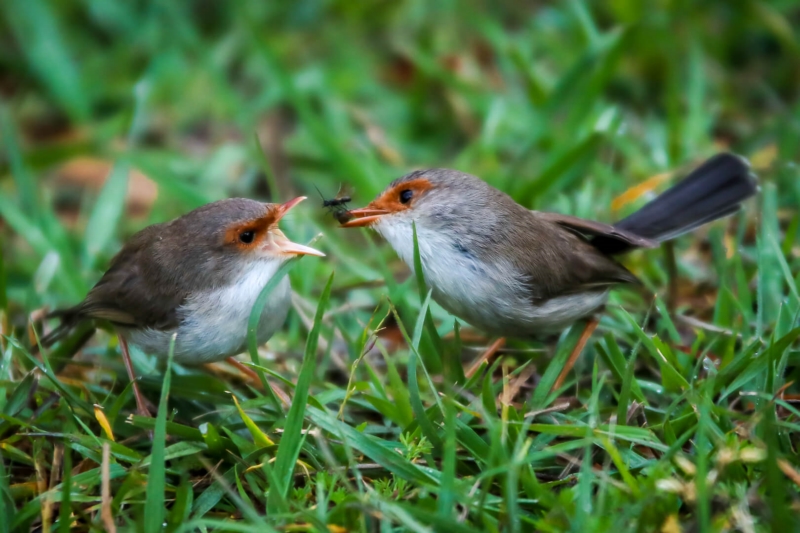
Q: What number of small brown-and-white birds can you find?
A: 2